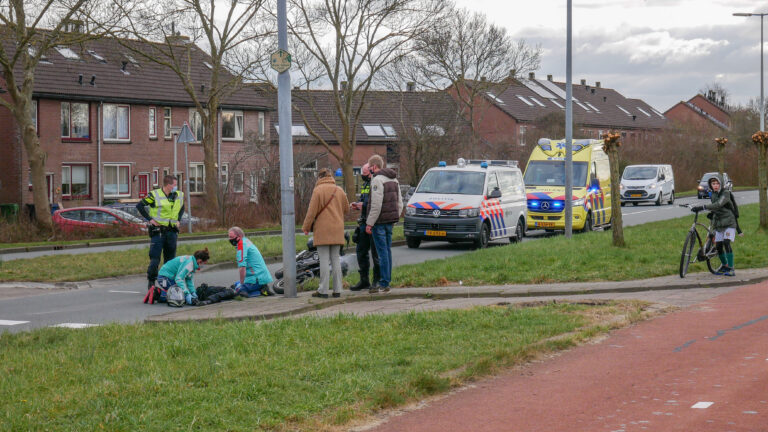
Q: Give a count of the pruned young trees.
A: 3